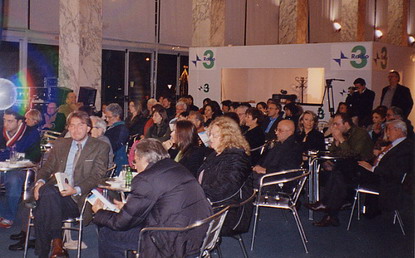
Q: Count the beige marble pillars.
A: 5